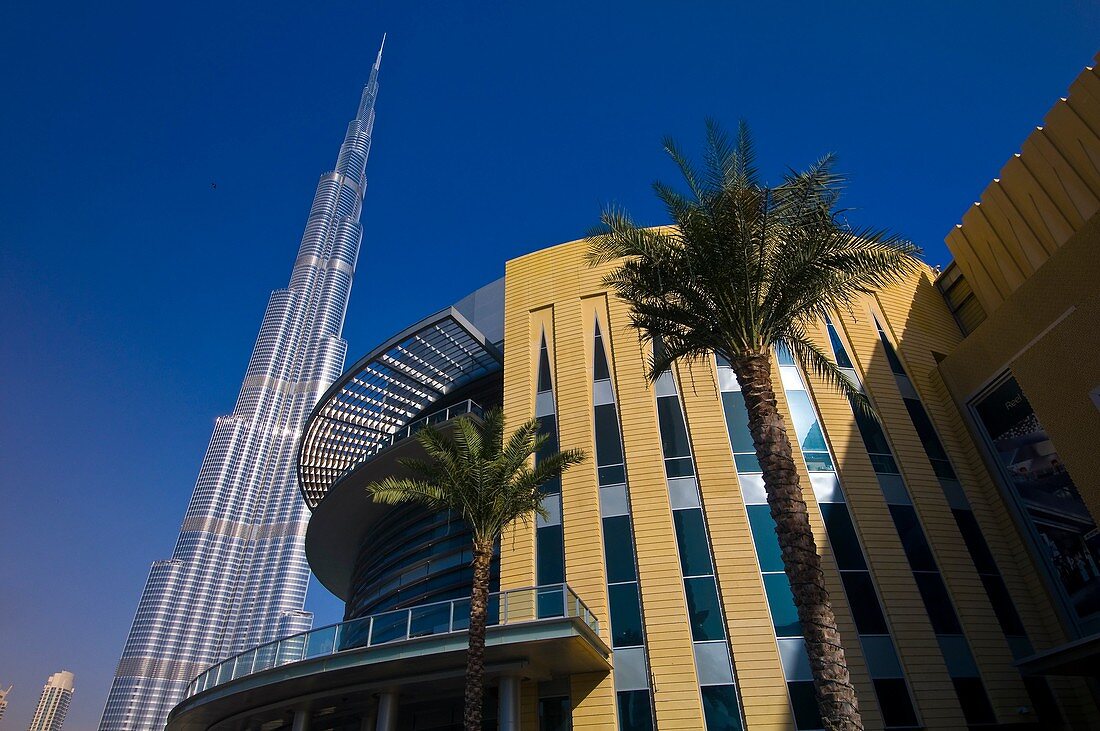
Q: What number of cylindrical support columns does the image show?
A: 3